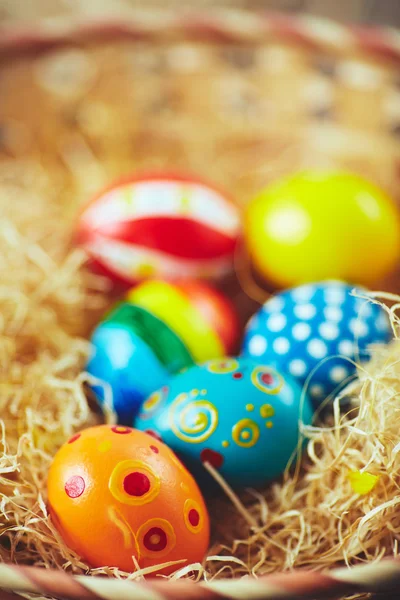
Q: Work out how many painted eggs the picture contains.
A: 6